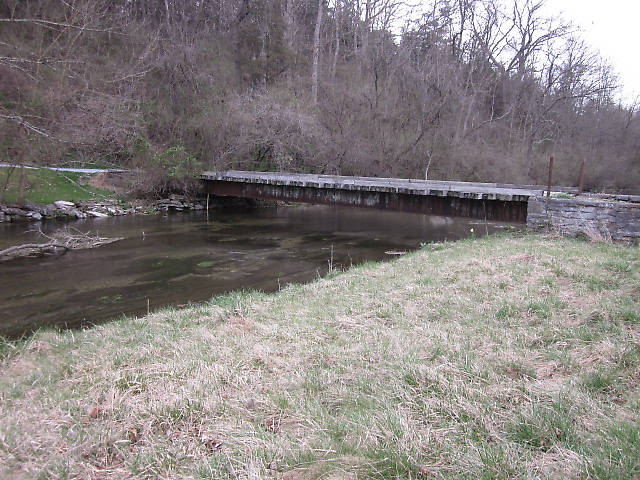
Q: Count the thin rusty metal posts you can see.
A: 2